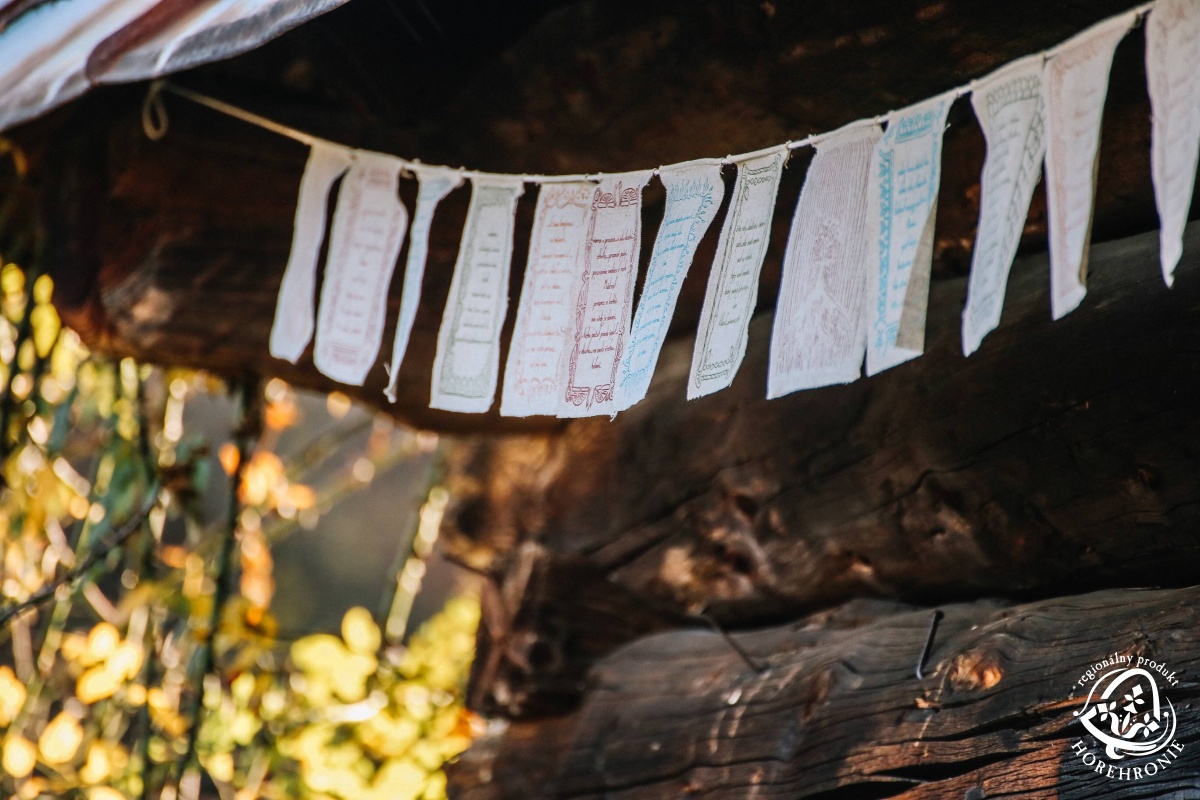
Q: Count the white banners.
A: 13